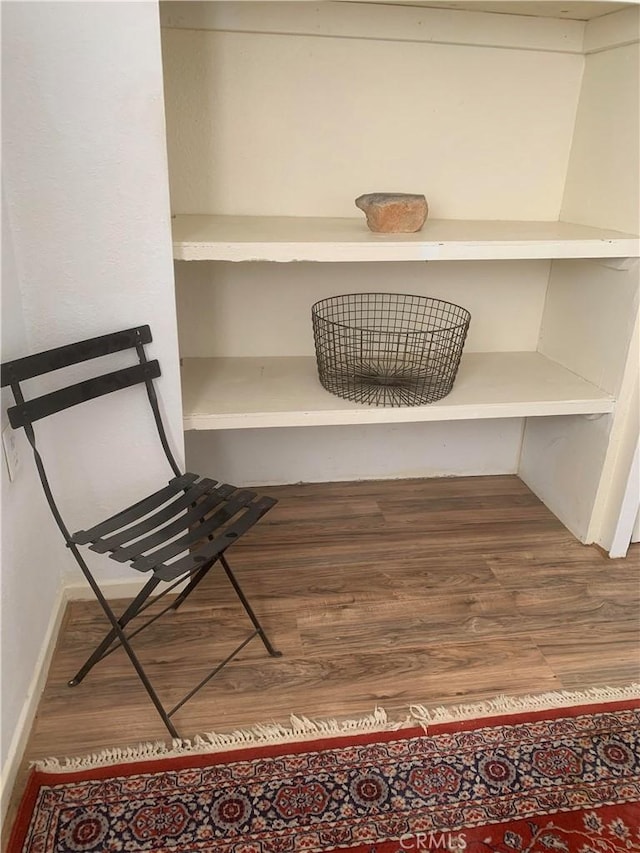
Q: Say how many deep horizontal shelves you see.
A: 2